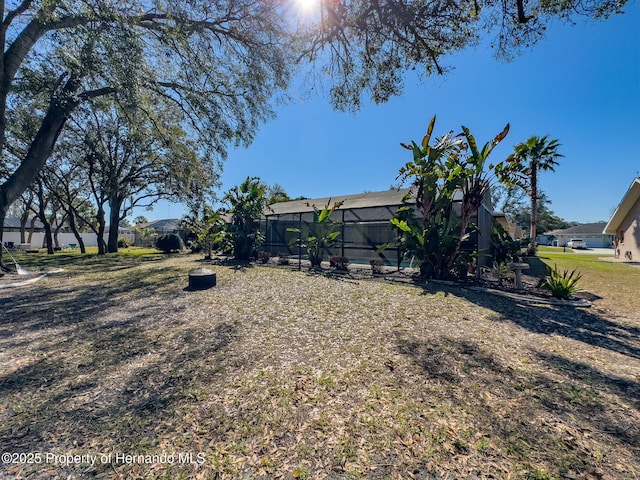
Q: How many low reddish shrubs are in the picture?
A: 4